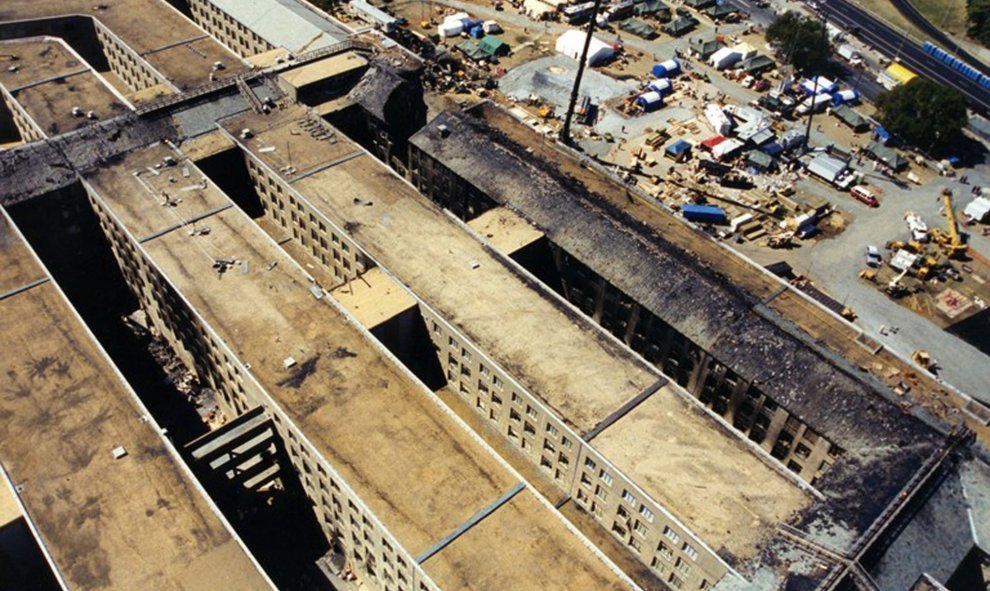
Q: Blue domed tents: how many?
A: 6